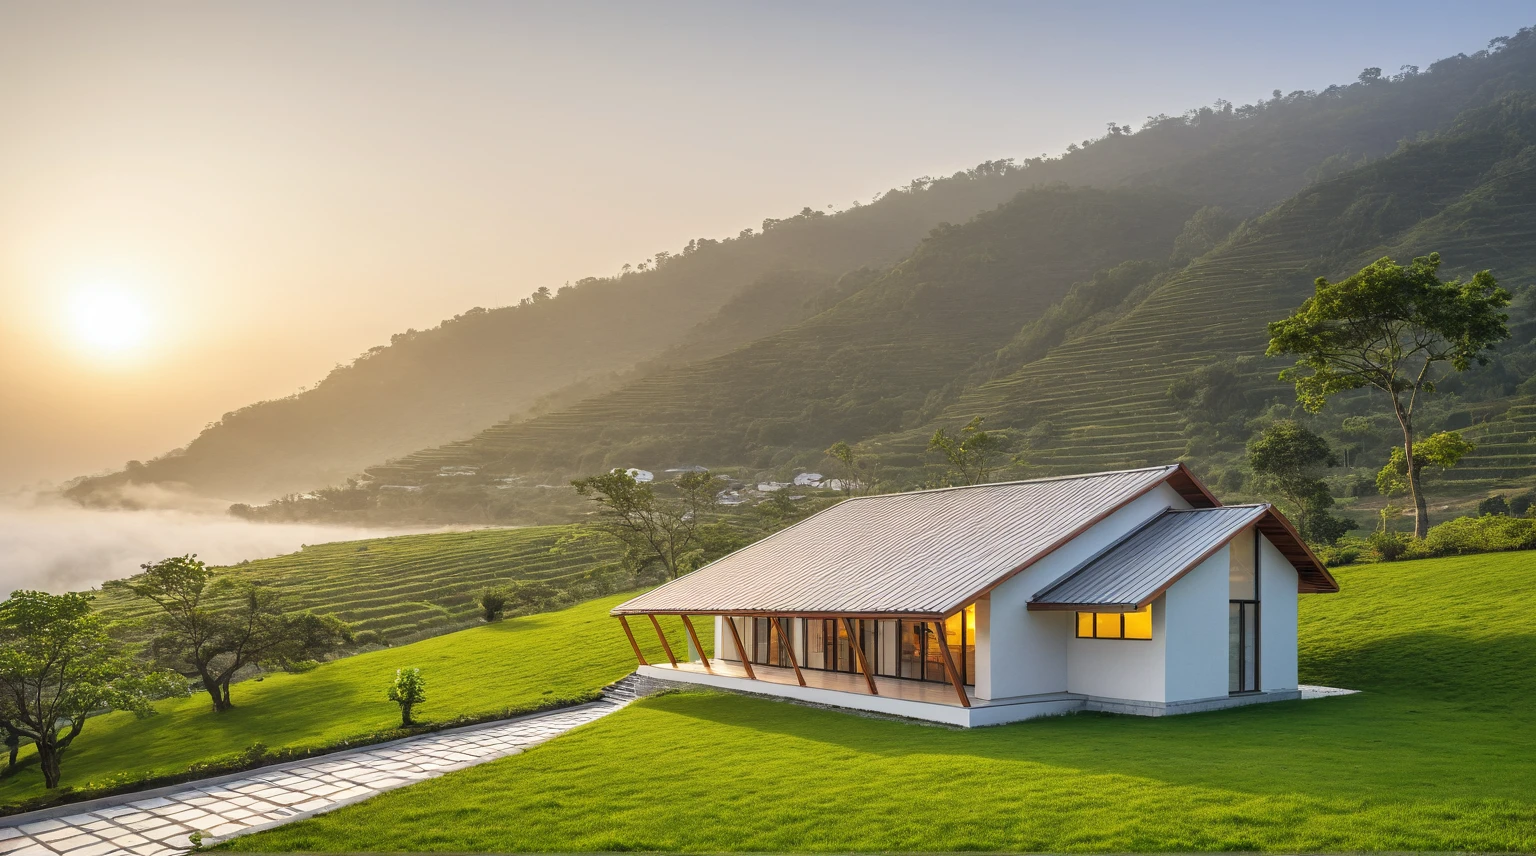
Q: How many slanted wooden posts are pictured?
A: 7